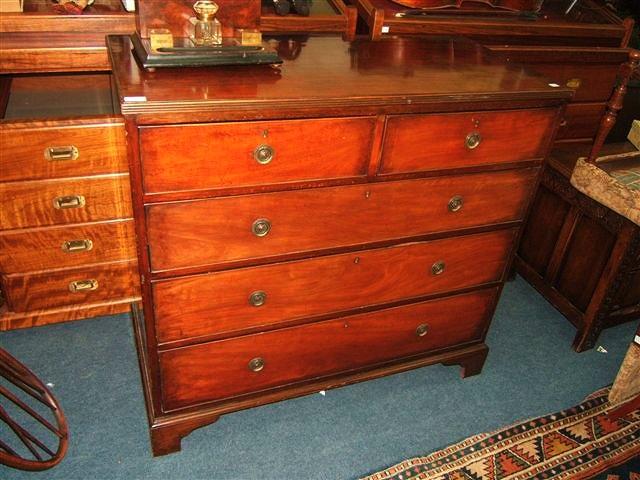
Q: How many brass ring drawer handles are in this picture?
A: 8